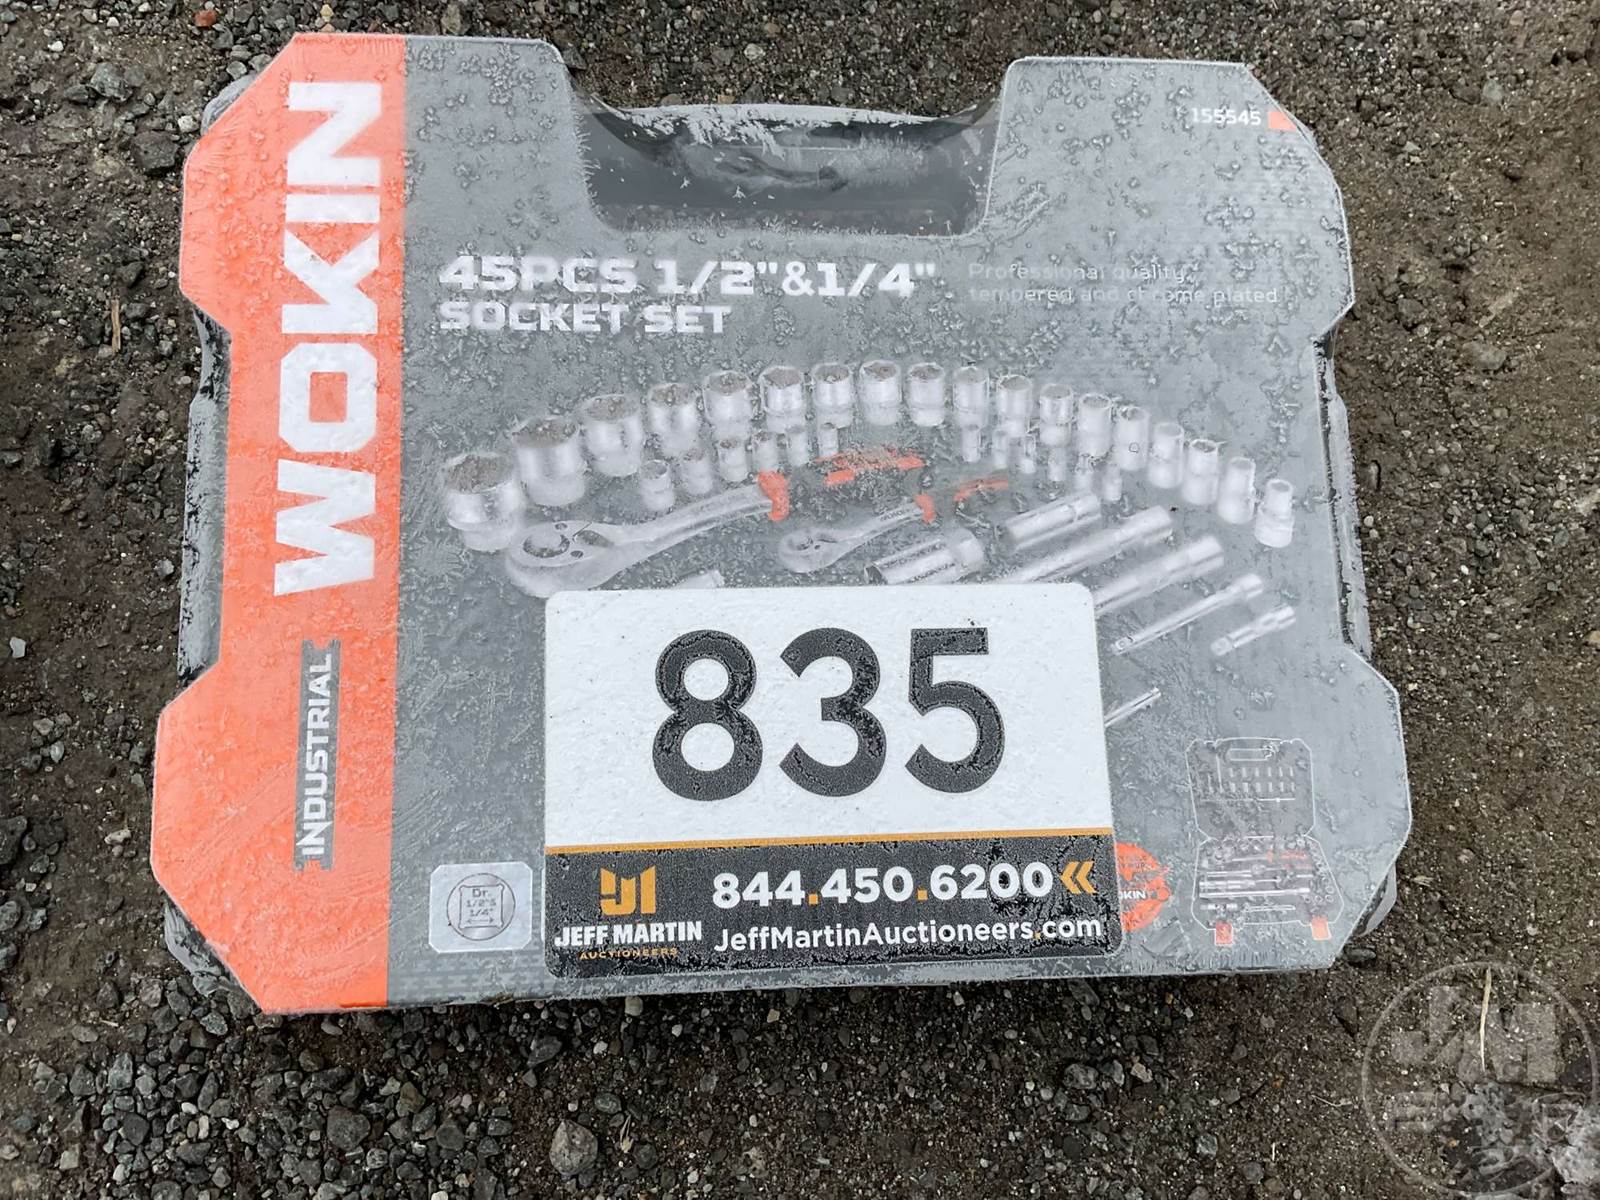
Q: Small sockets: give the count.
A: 12